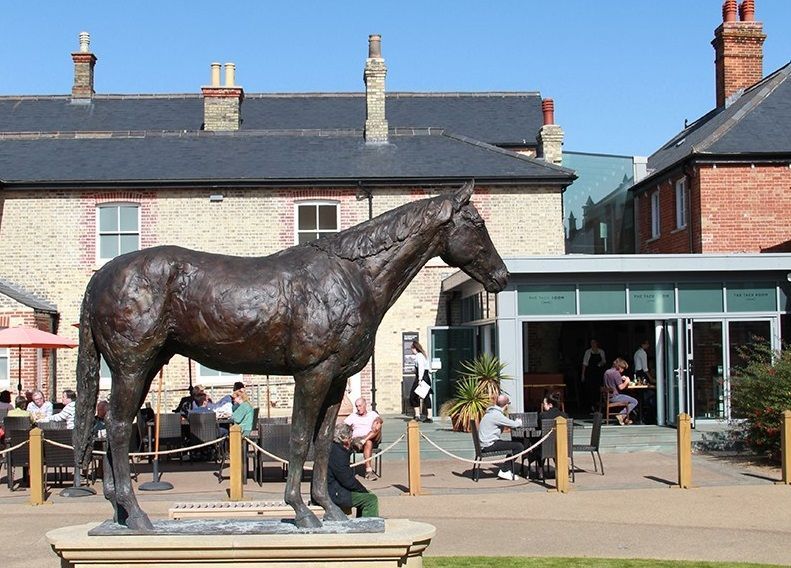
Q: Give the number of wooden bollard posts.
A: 6